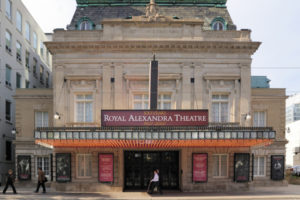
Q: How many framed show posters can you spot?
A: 6